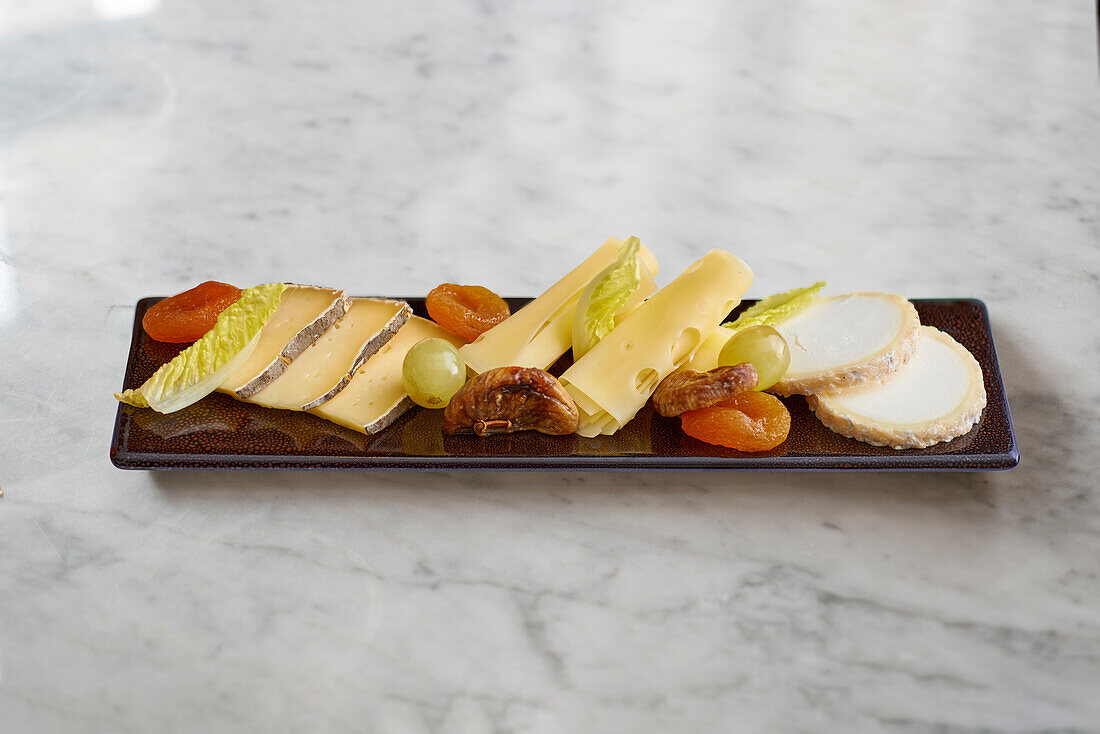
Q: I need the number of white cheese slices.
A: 2